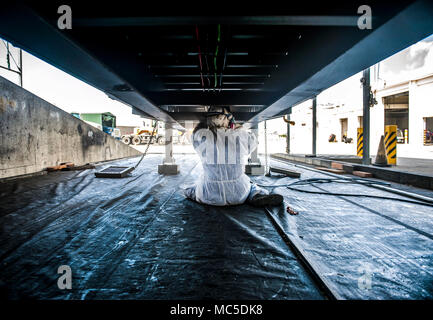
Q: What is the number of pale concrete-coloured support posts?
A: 2